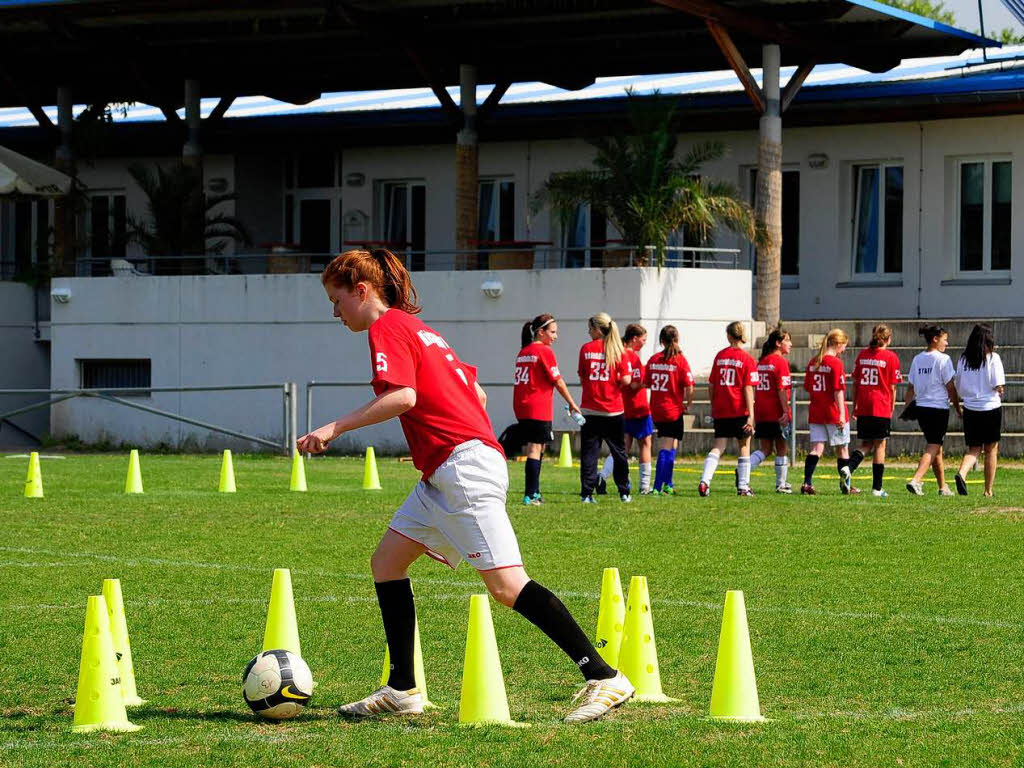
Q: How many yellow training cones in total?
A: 14